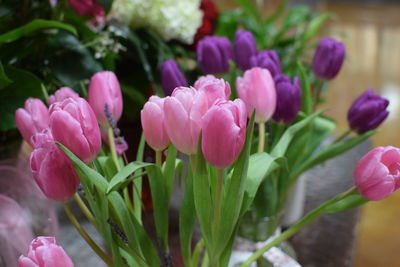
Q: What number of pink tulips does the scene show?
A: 12